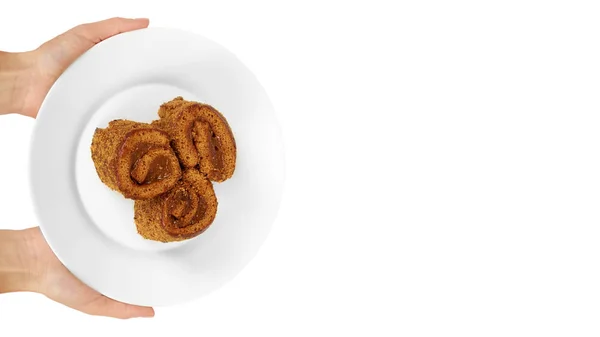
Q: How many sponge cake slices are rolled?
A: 3